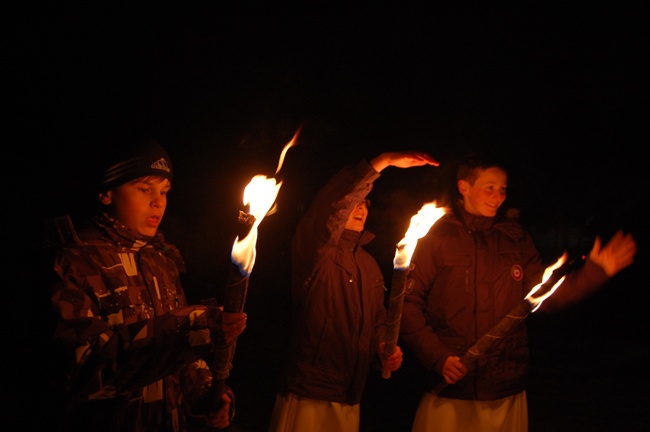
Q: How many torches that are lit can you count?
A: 3